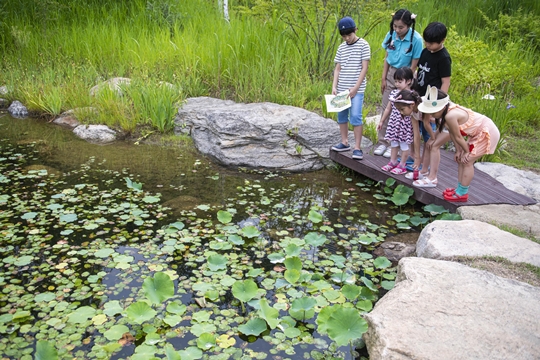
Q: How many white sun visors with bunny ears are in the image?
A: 1